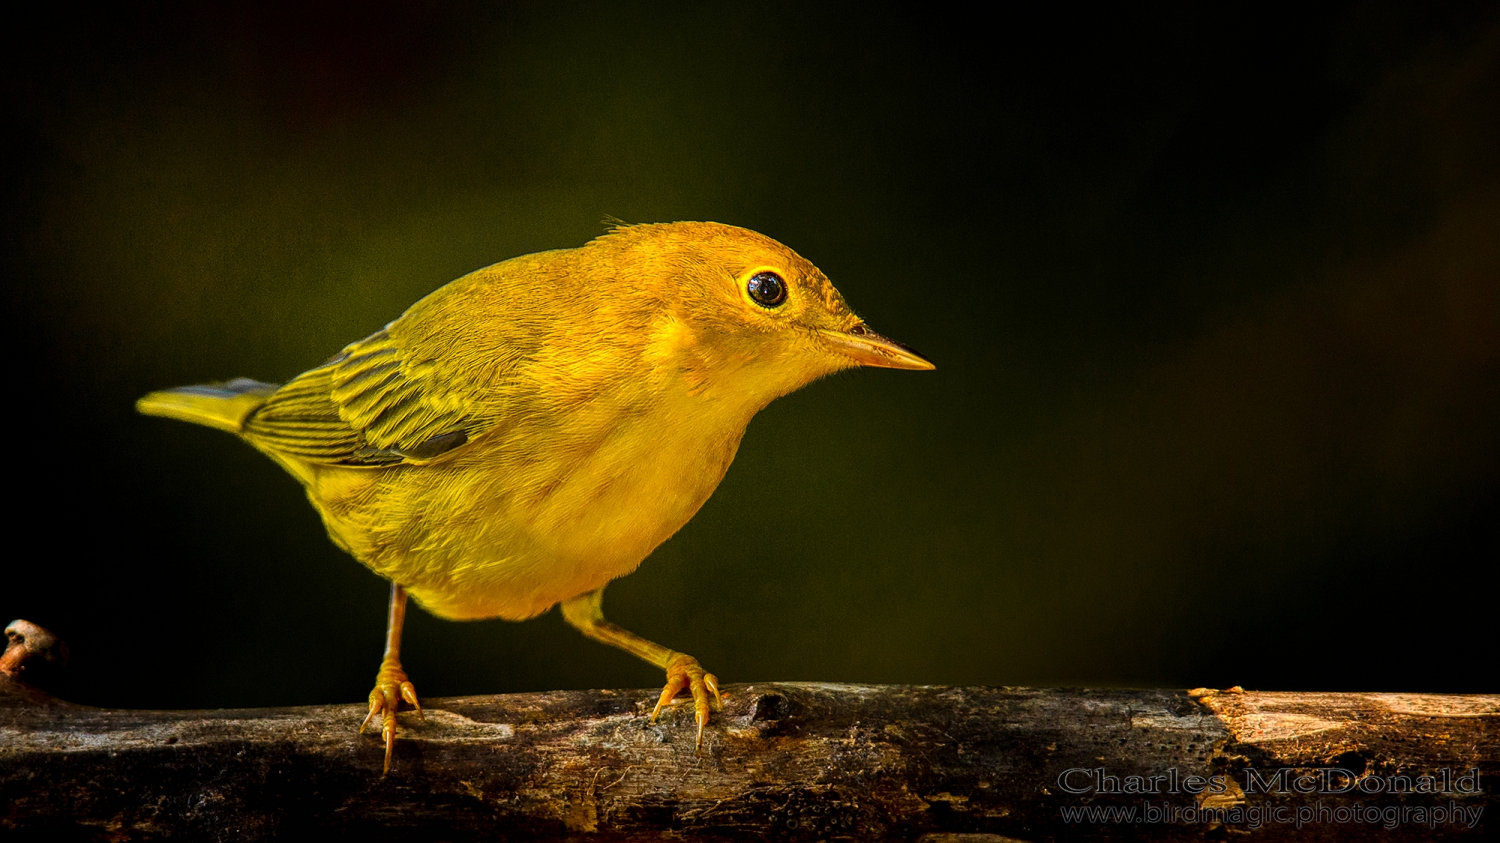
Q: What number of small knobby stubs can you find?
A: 1